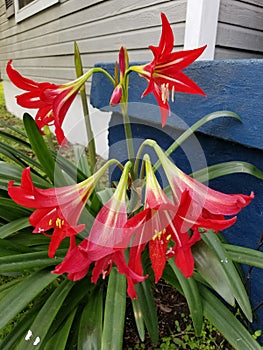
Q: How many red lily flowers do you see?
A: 6